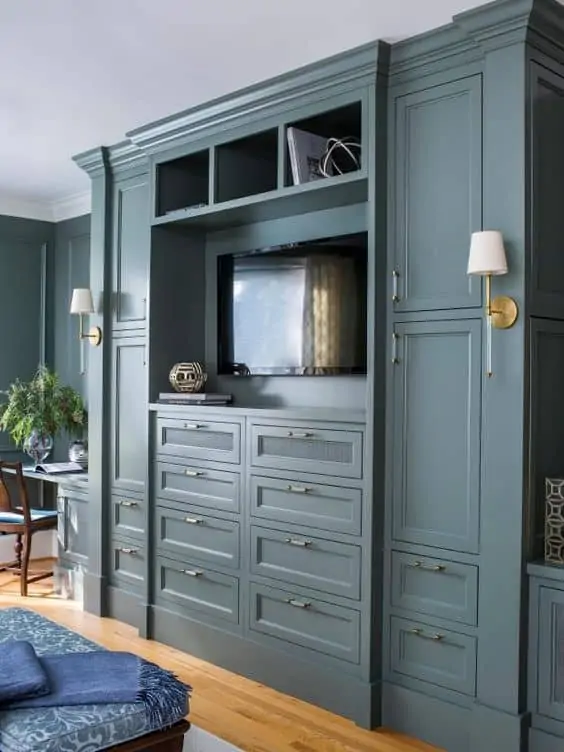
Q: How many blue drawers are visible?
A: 12